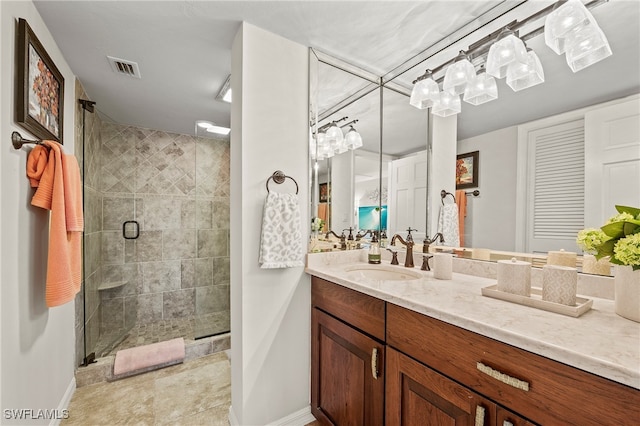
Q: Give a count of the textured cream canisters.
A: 2